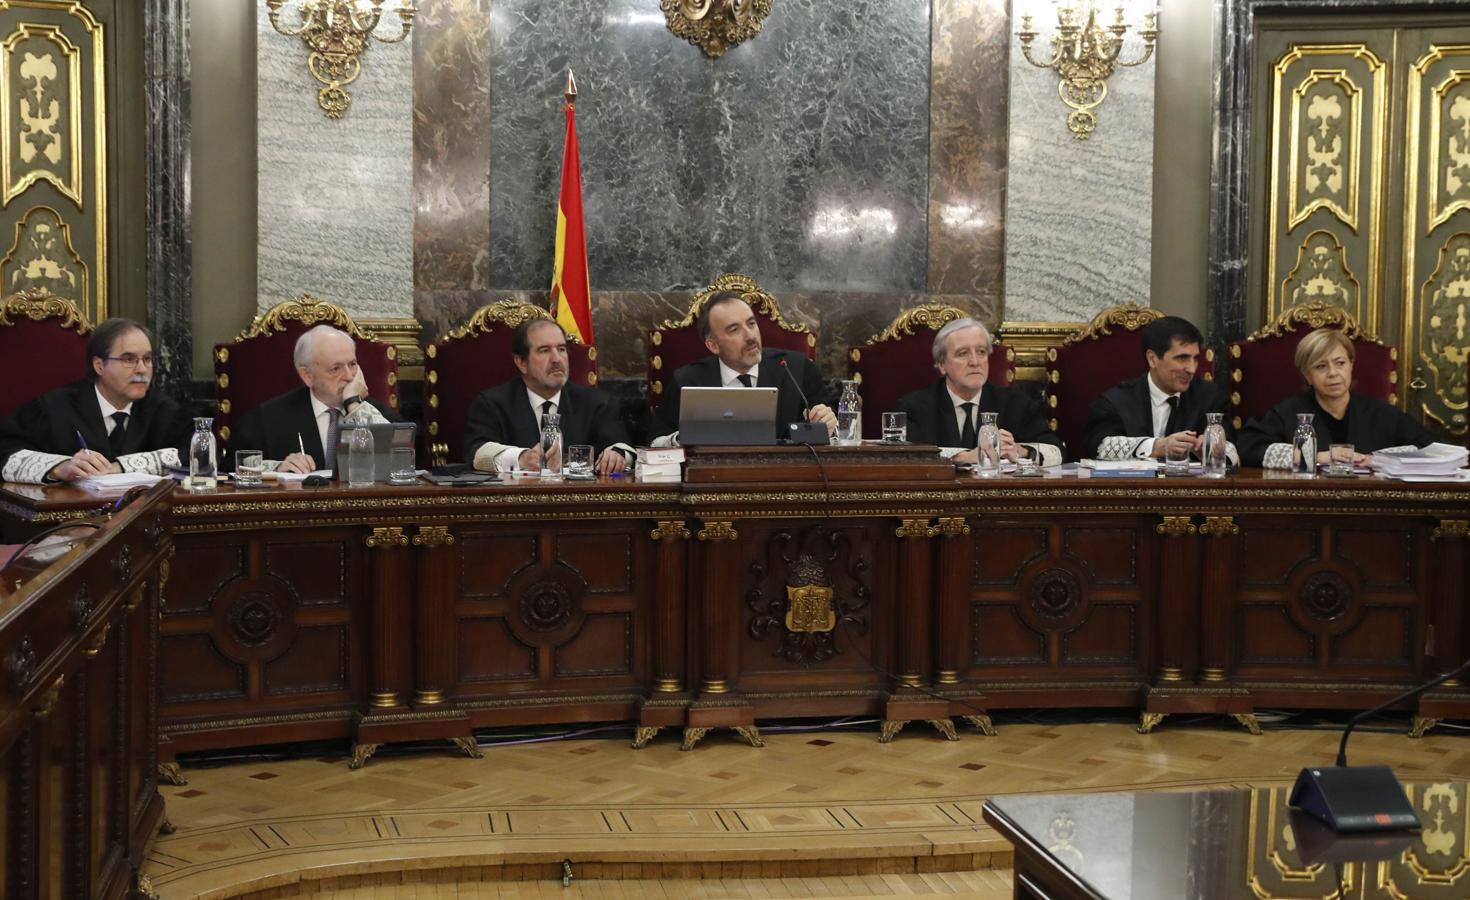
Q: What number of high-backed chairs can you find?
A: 7